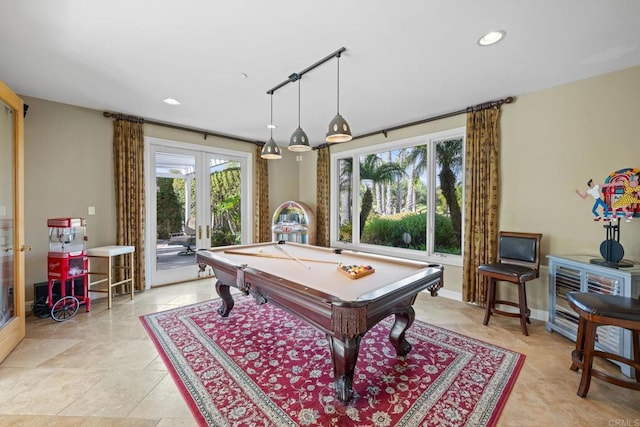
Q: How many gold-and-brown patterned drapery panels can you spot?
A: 4